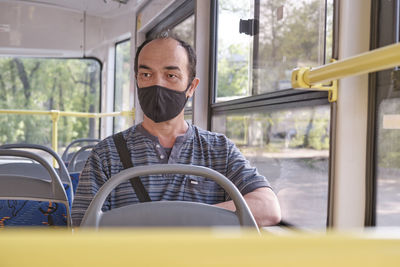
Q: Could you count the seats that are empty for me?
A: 5